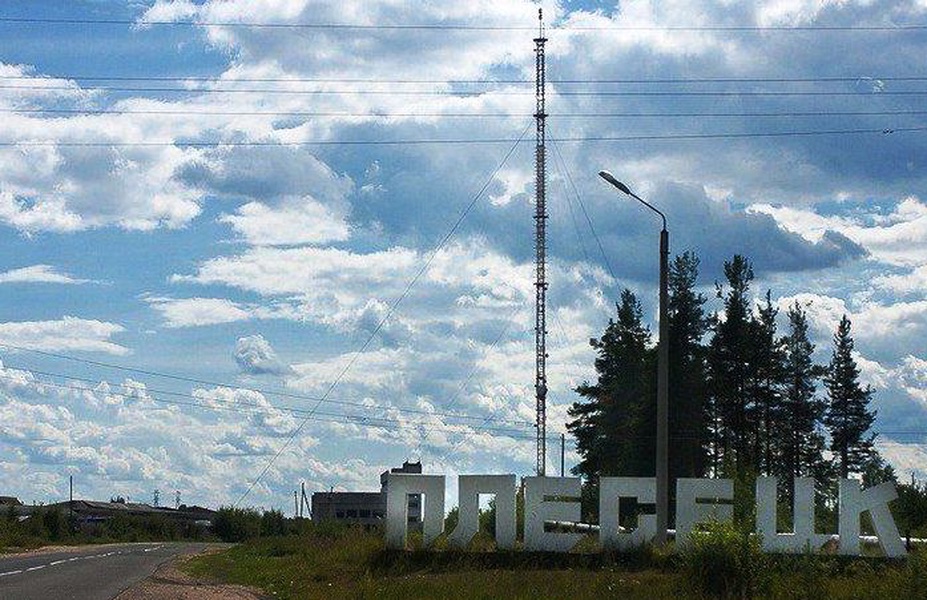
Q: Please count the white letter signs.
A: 7